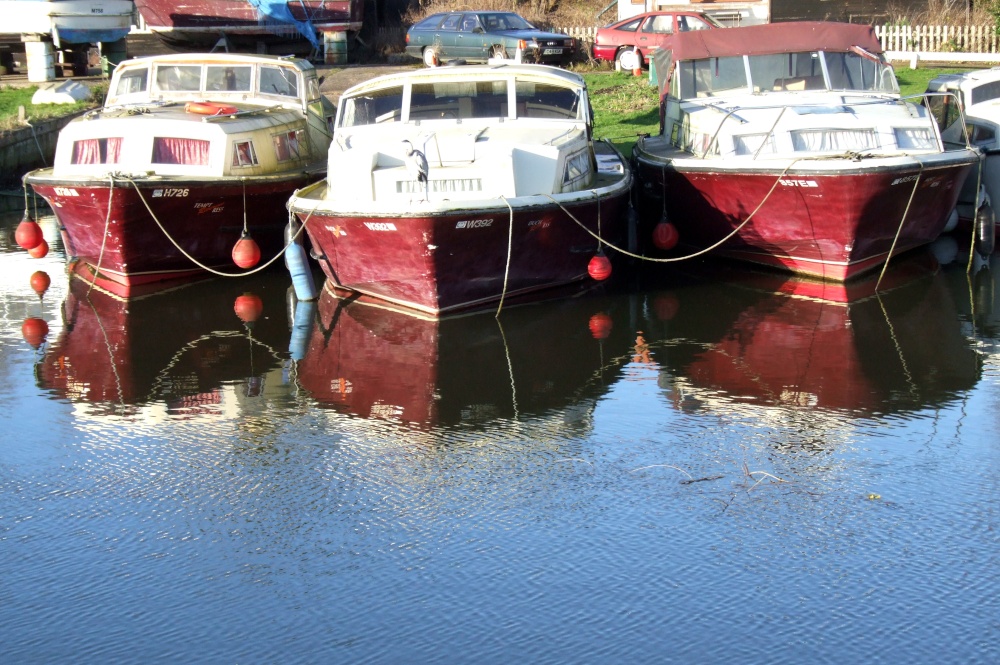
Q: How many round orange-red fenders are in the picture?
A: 5